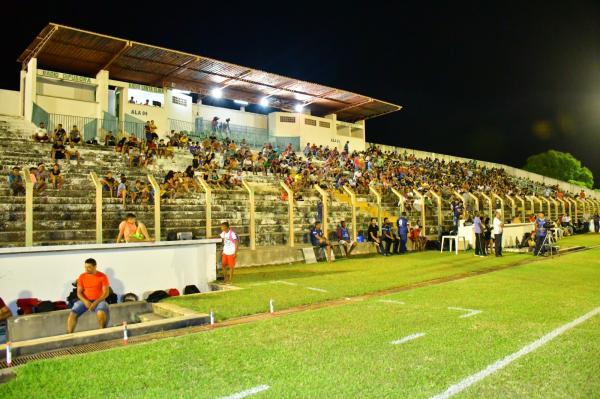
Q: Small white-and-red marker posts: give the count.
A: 4